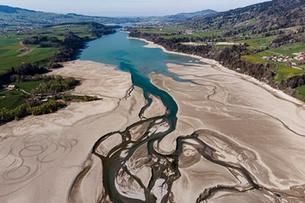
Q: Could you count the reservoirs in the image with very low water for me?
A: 1